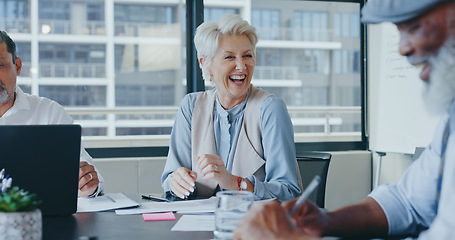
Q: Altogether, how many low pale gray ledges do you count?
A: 1